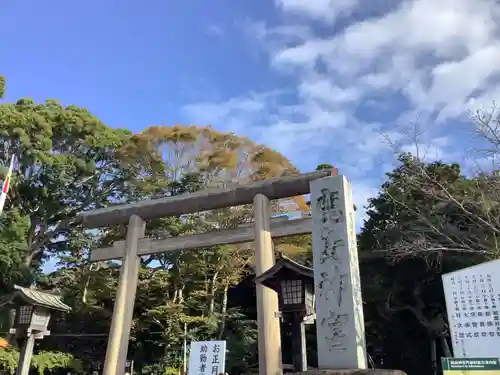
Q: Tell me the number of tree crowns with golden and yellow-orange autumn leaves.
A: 1